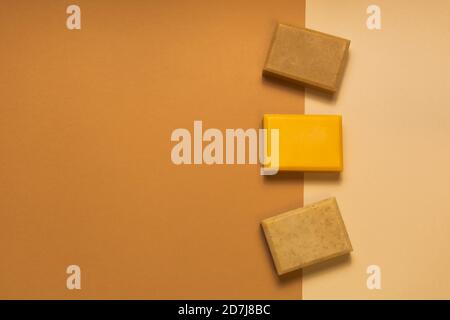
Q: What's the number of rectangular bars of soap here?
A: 3